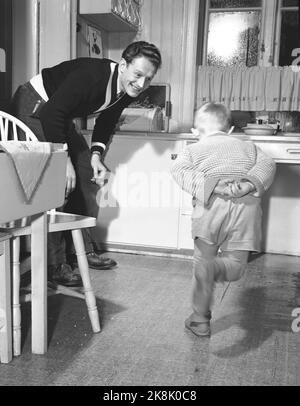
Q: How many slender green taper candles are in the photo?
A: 0